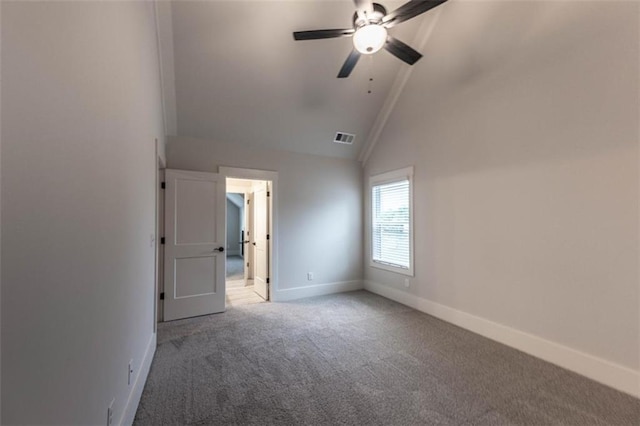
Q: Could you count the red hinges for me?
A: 0